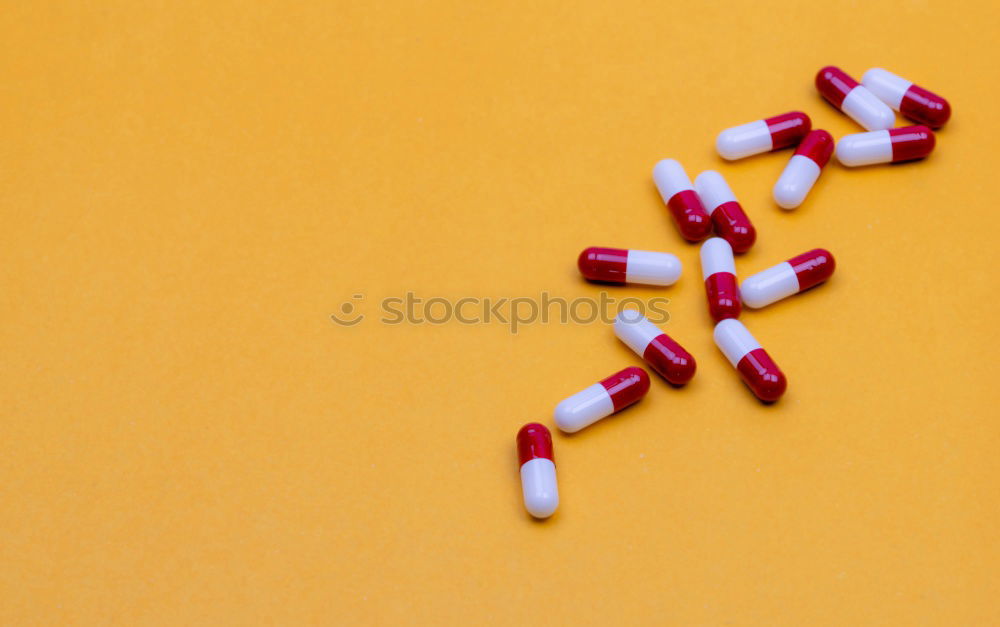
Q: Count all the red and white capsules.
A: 14